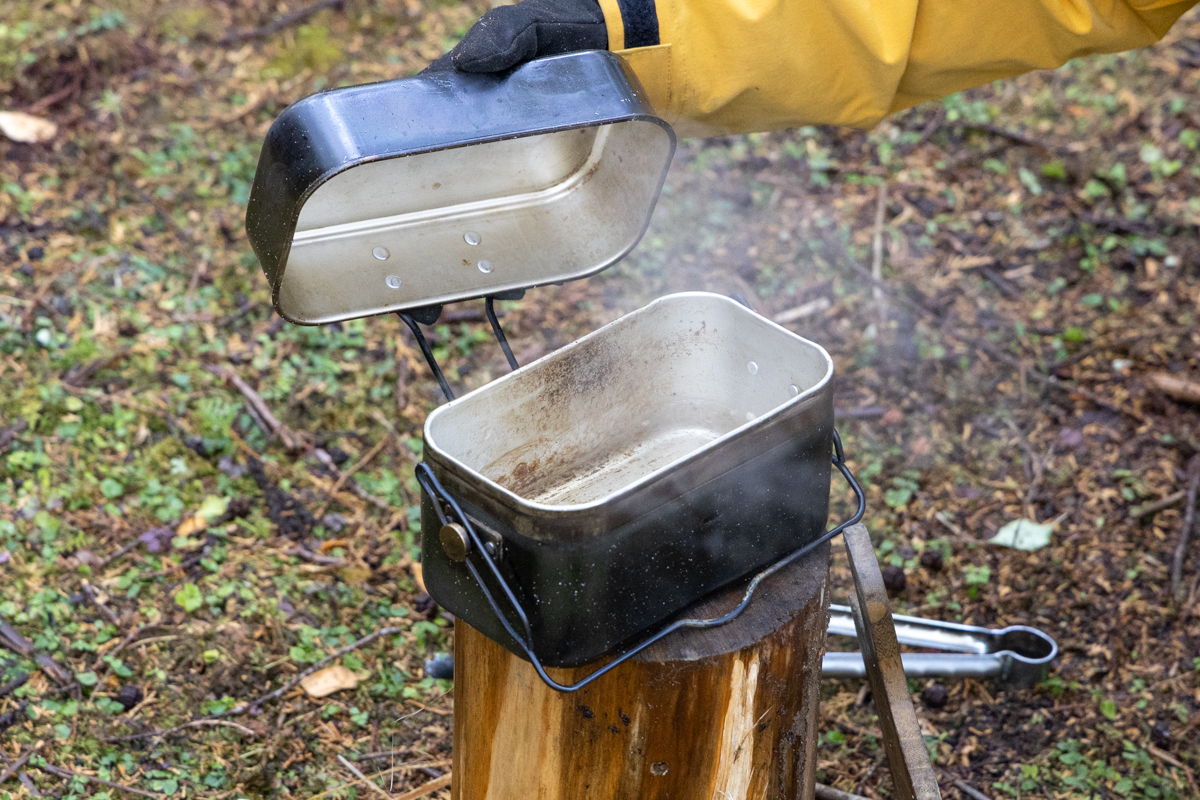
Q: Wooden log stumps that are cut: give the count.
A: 1